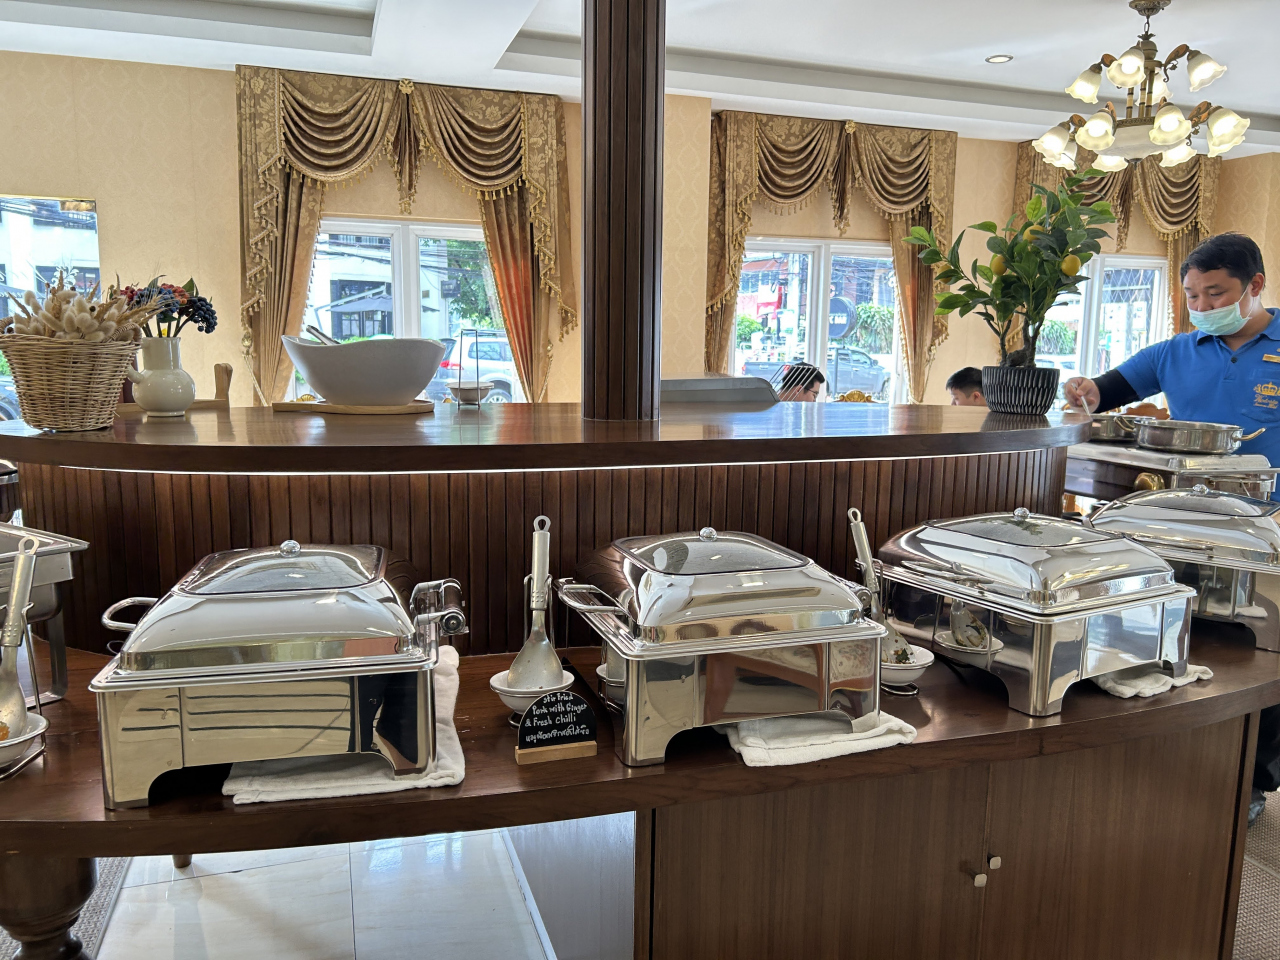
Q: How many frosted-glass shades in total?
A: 12